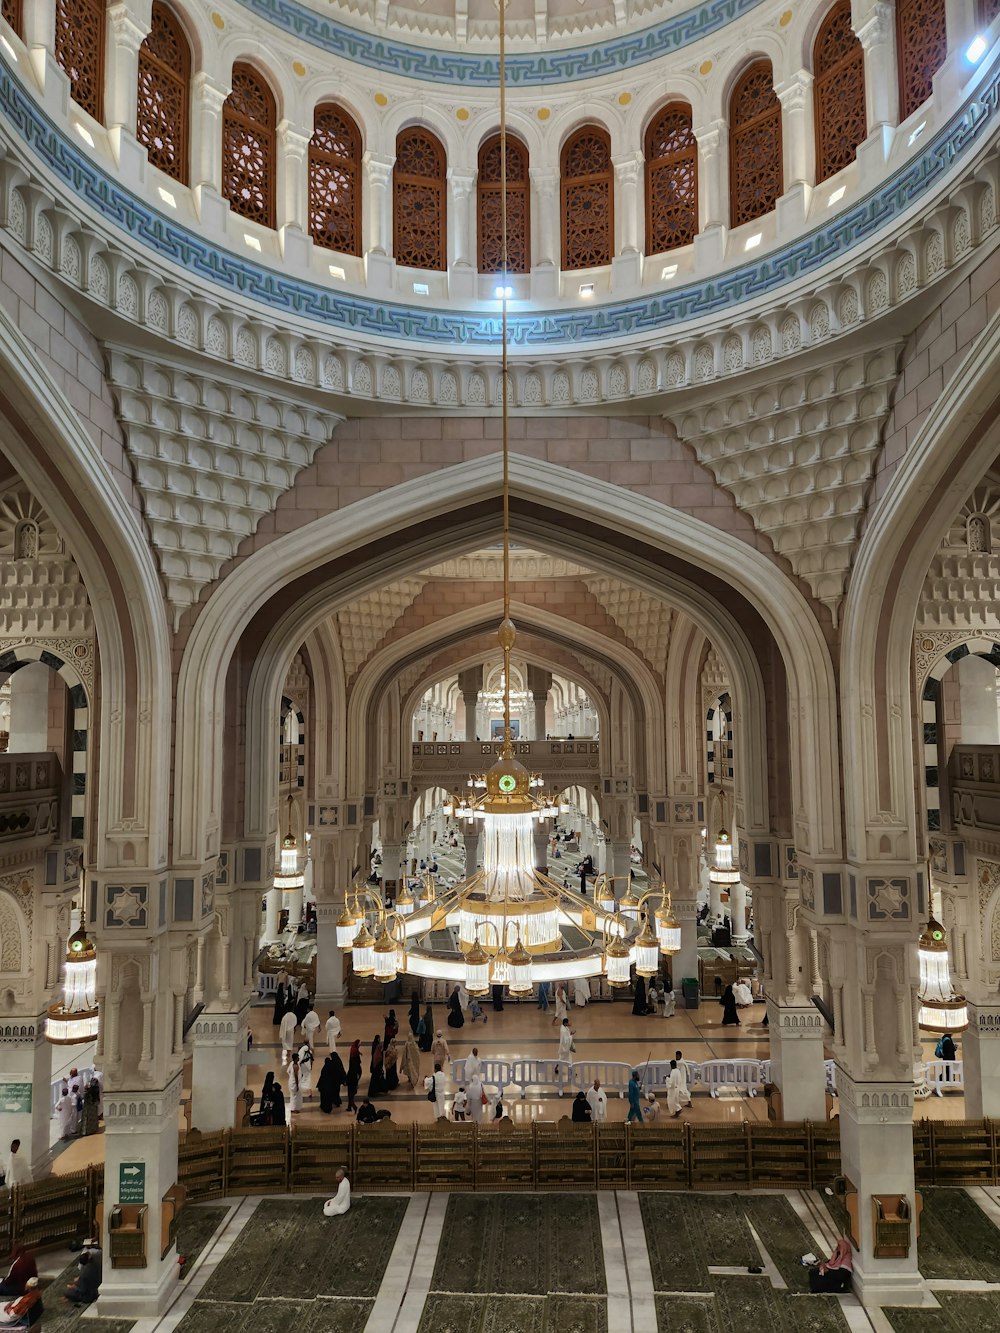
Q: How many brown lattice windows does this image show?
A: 13